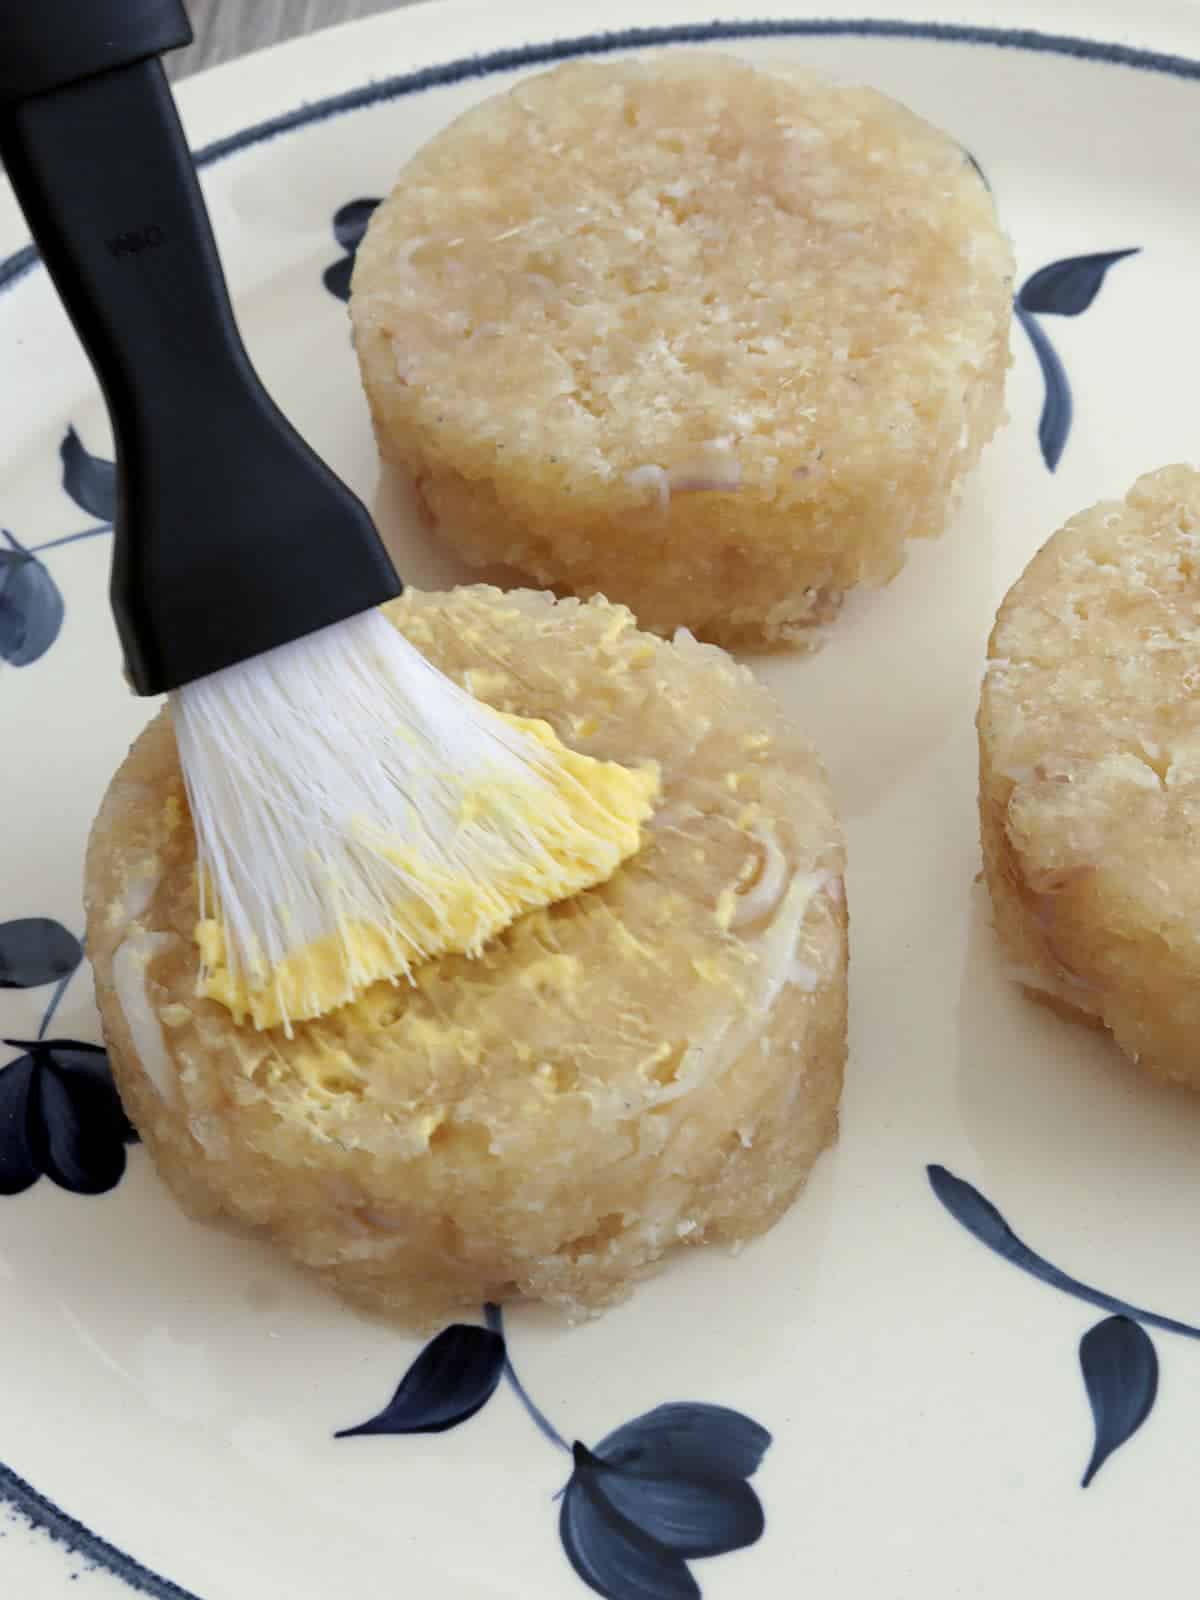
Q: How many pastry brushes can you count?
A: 1